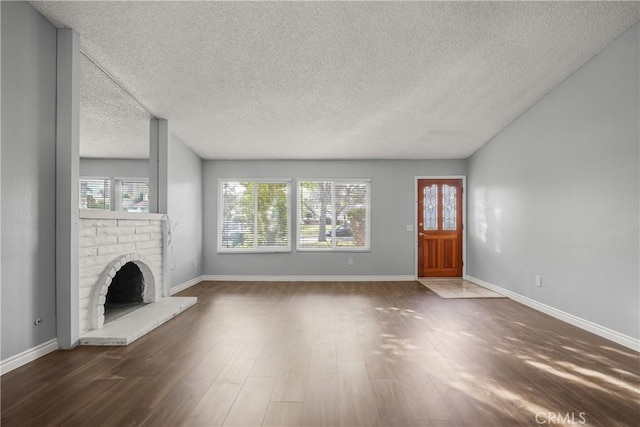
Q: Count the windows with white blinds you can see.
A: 2